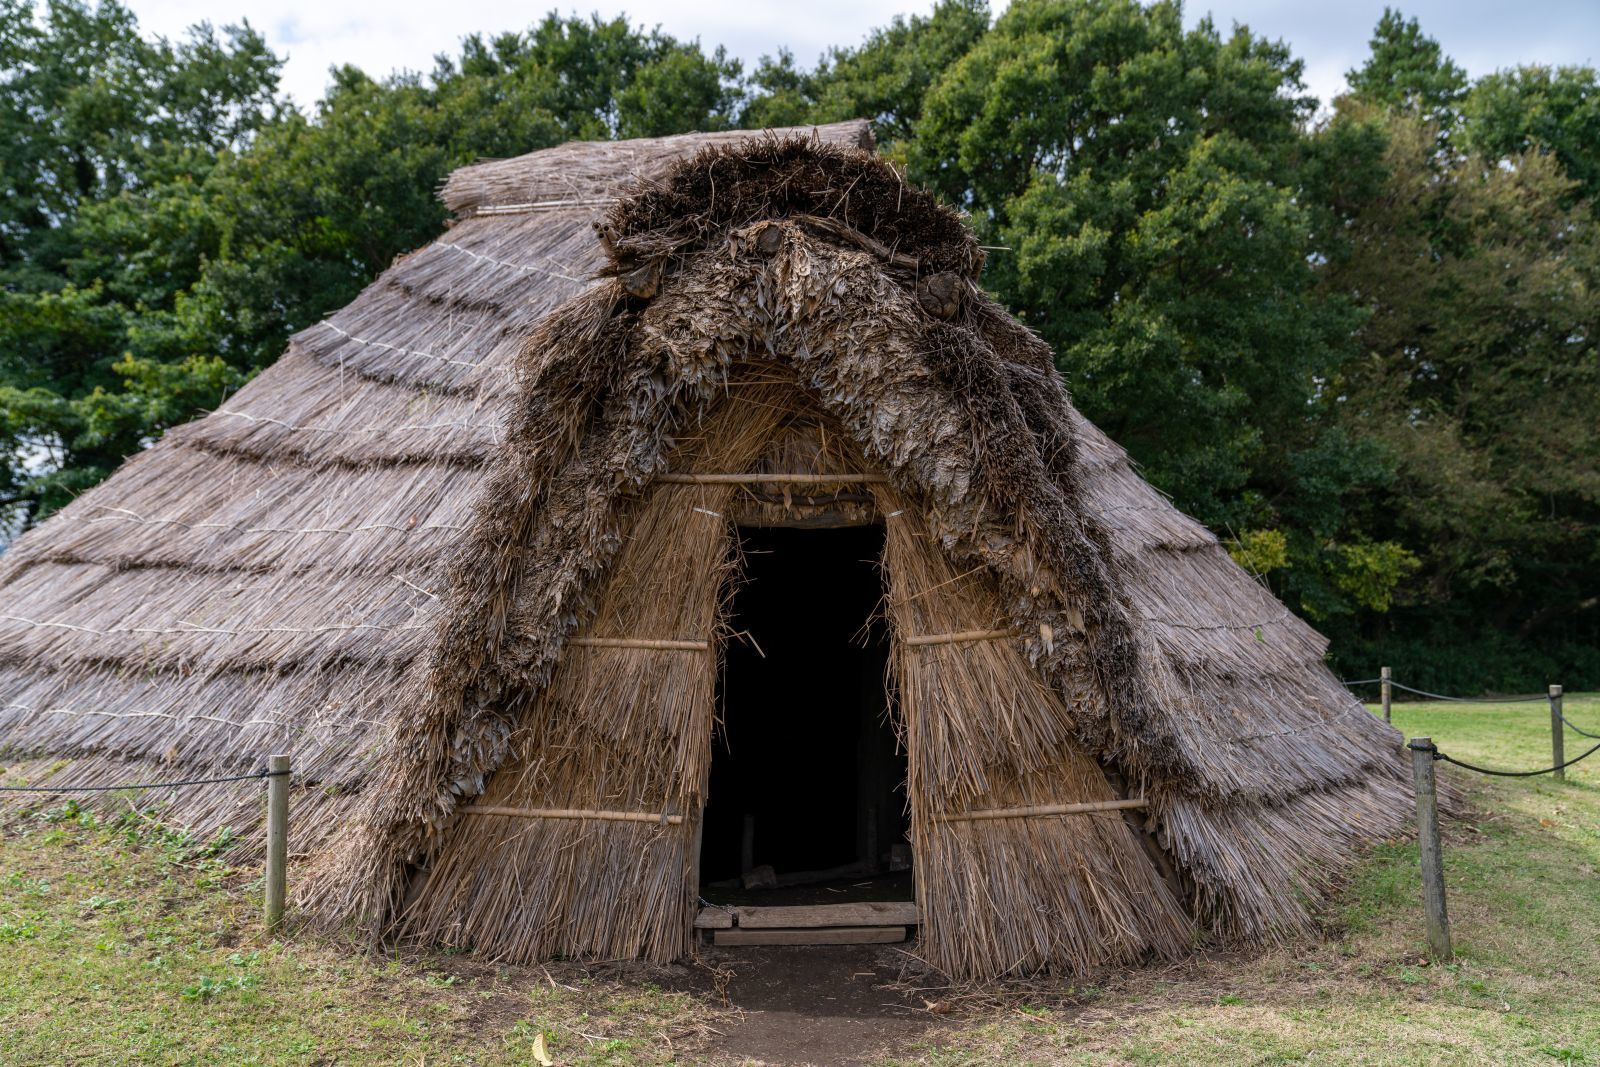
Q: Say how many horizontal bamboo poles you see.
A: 5